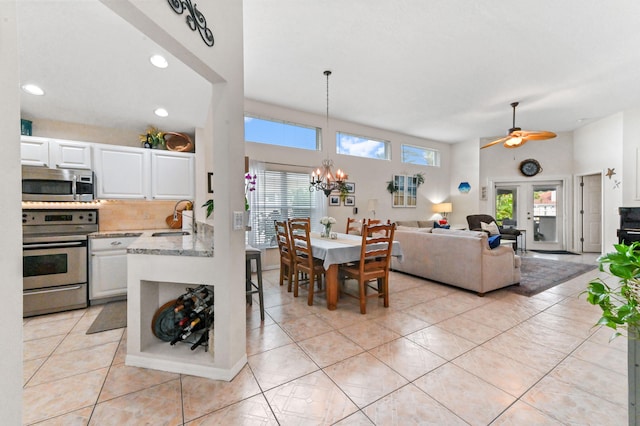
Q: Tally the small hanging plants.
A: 3